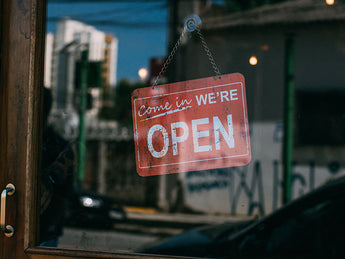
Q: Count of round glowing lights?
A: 3